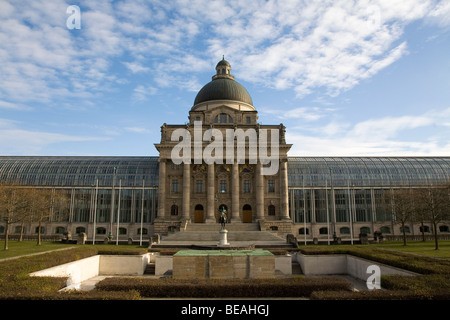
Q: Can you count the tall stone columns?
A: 6